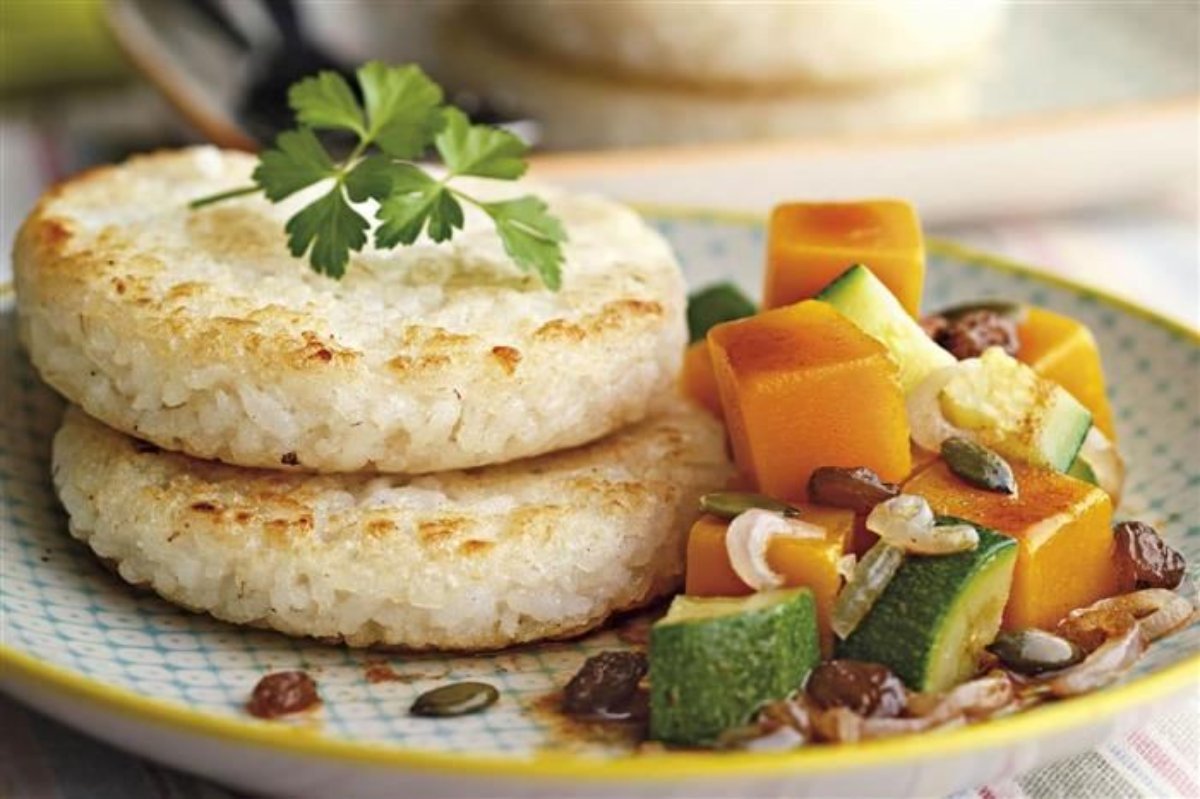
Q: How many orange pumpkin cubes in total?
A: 6